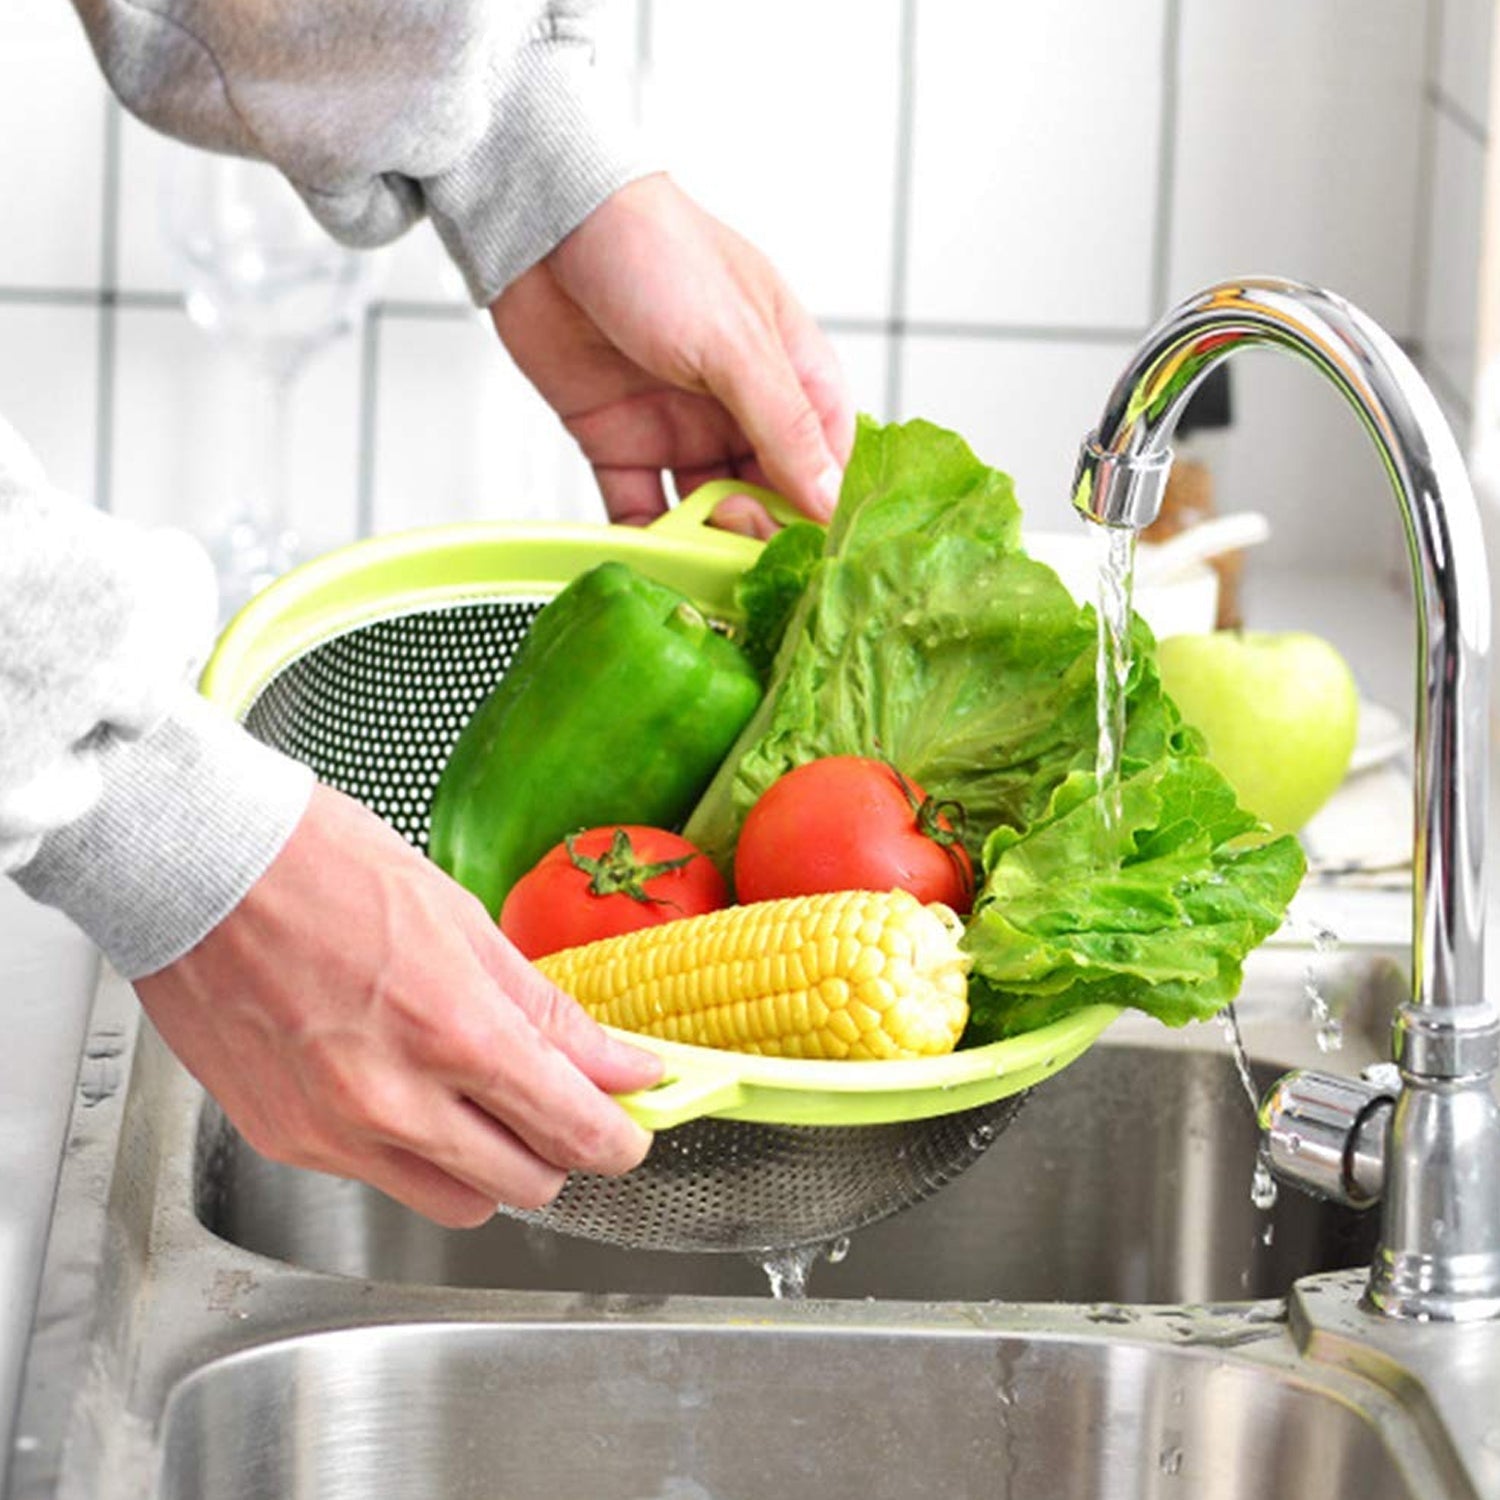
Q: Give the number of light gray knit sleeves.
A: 2